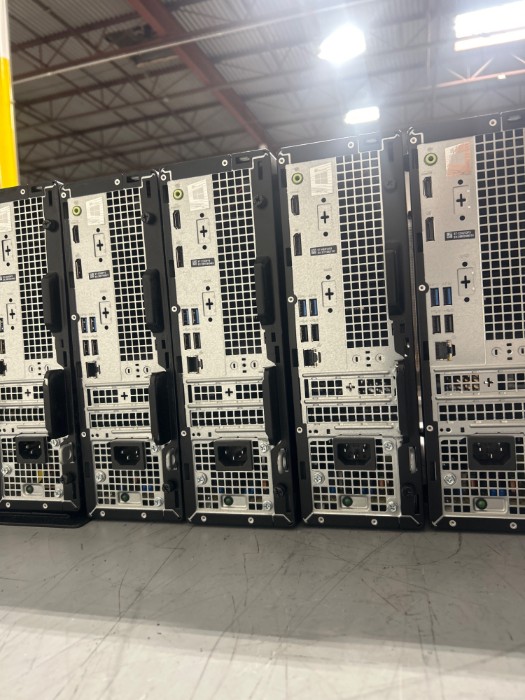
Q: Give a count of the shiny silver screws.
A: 13